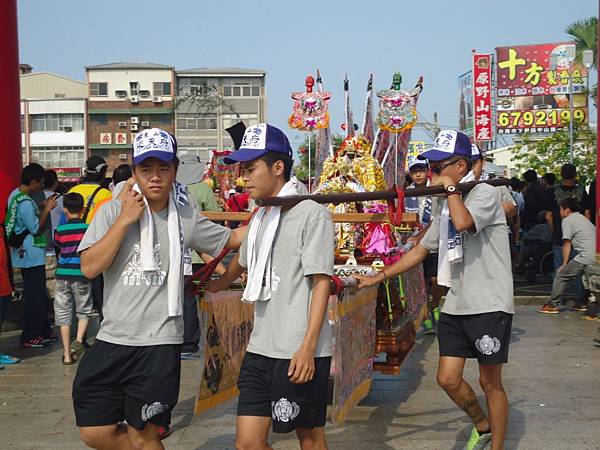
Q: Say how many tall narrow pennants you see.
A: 5